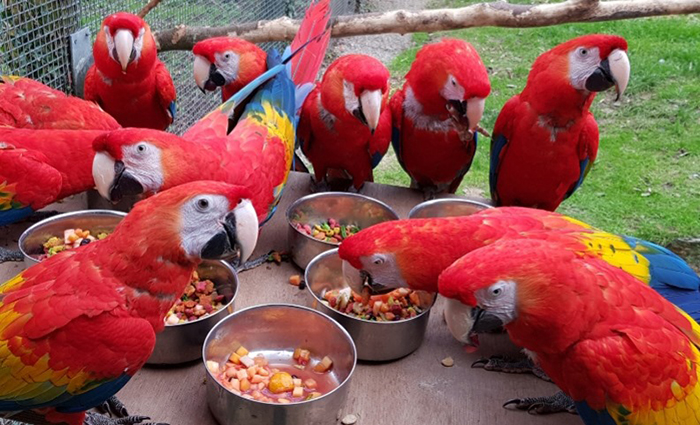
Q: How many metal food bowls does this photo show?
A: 6